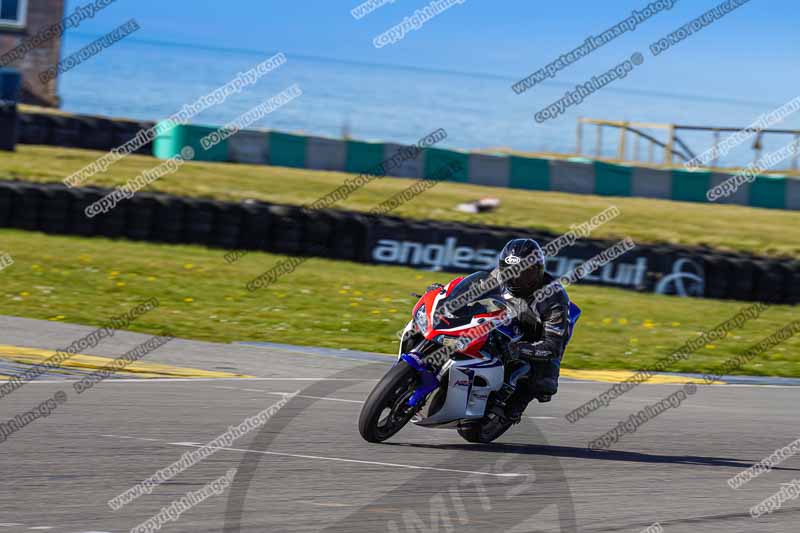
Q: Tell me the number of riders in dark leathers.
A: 1